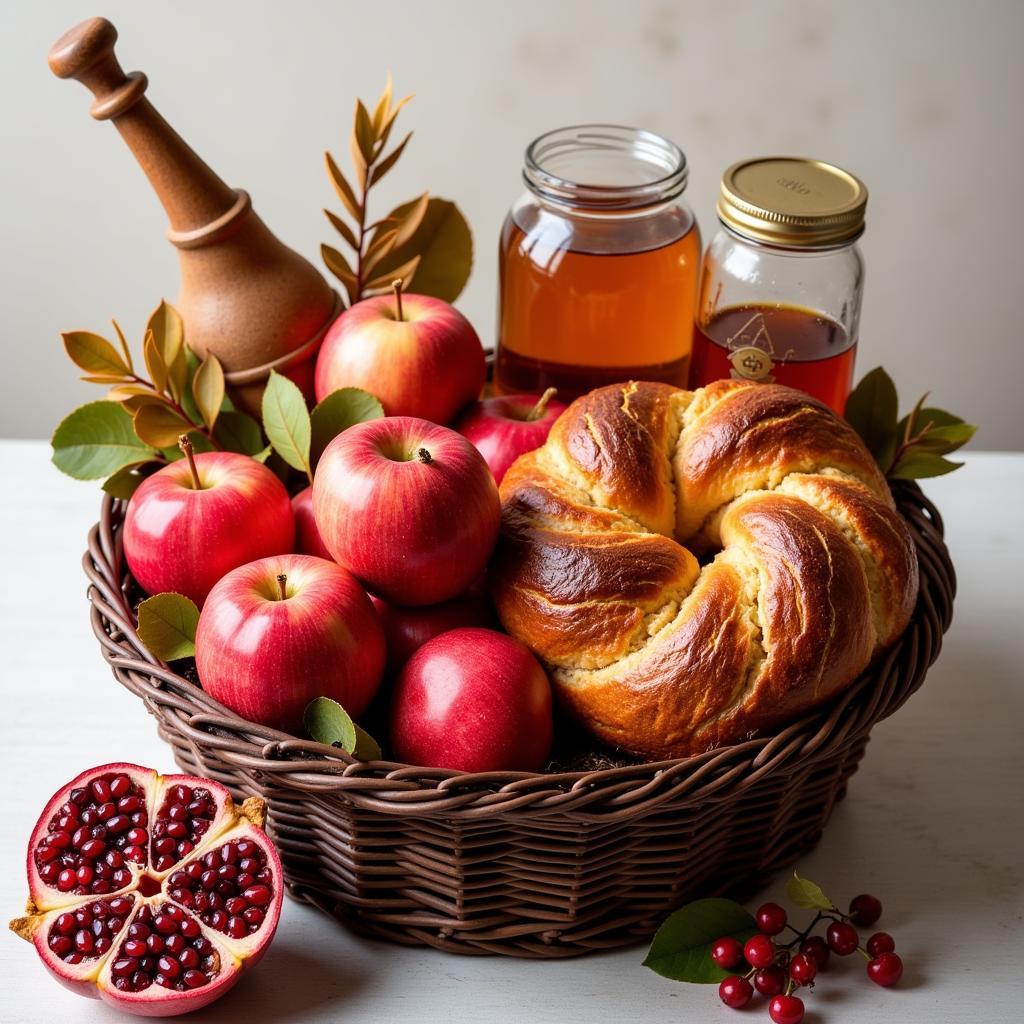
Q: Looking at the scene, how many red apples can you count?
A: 8